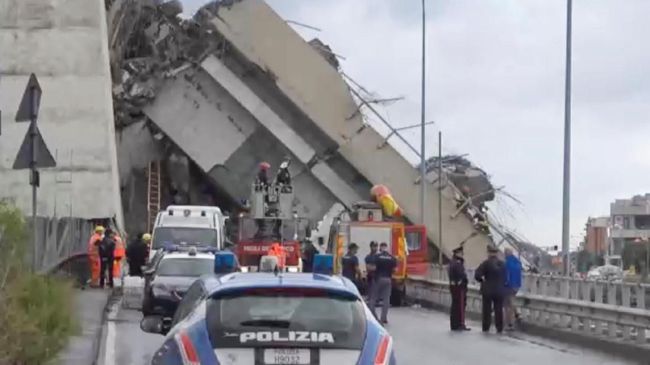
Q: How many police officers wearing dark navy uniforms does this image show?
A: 5